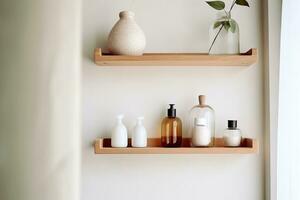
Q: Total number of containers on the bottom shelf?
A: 5